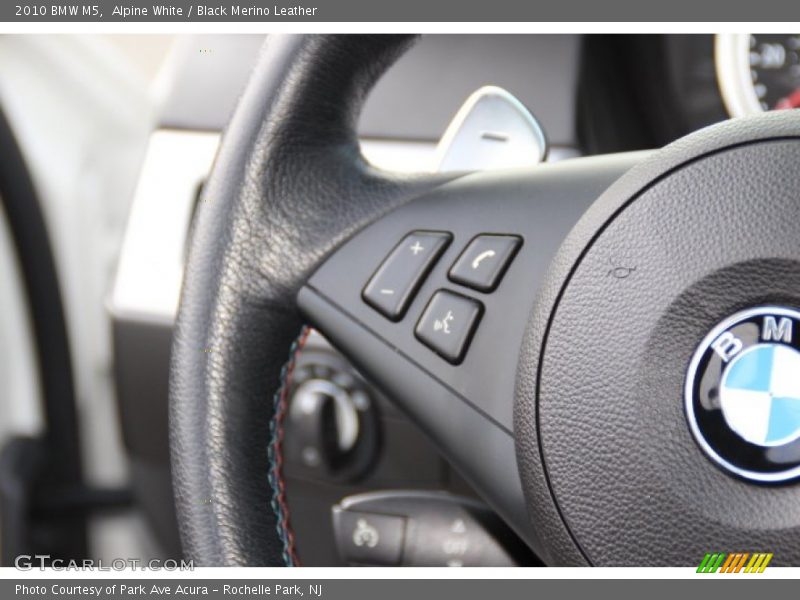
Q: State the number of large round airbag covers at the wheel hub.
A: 1